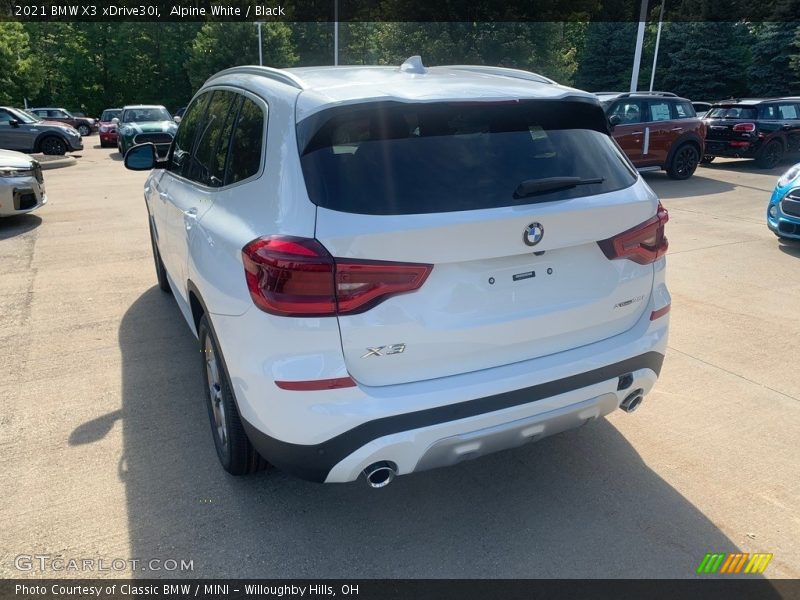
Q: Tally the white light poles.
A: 4